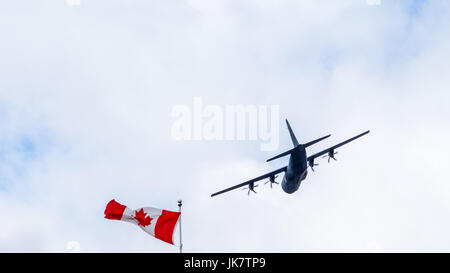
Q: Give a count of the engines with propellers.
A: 4